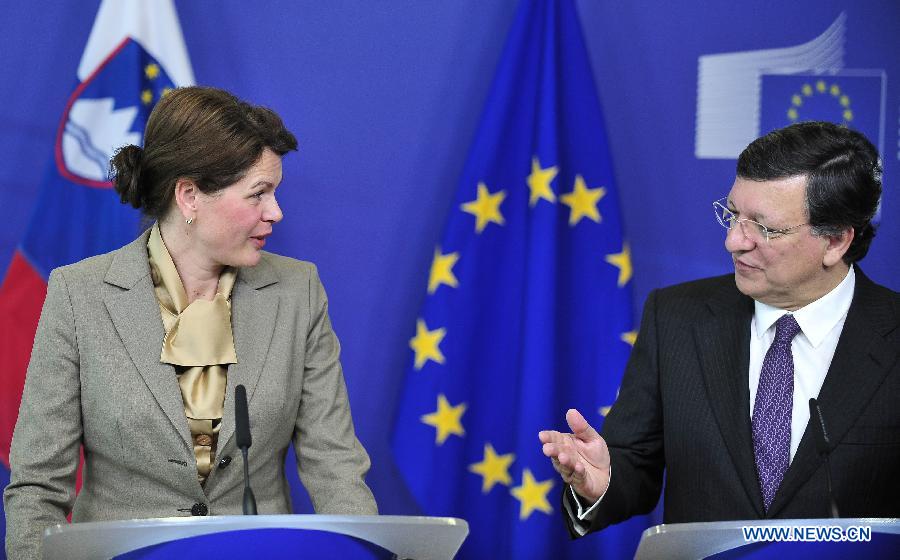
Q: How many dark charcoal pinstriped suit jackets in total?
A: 1